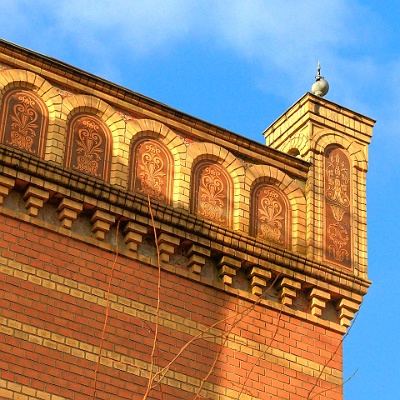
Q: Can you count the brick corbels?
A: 12